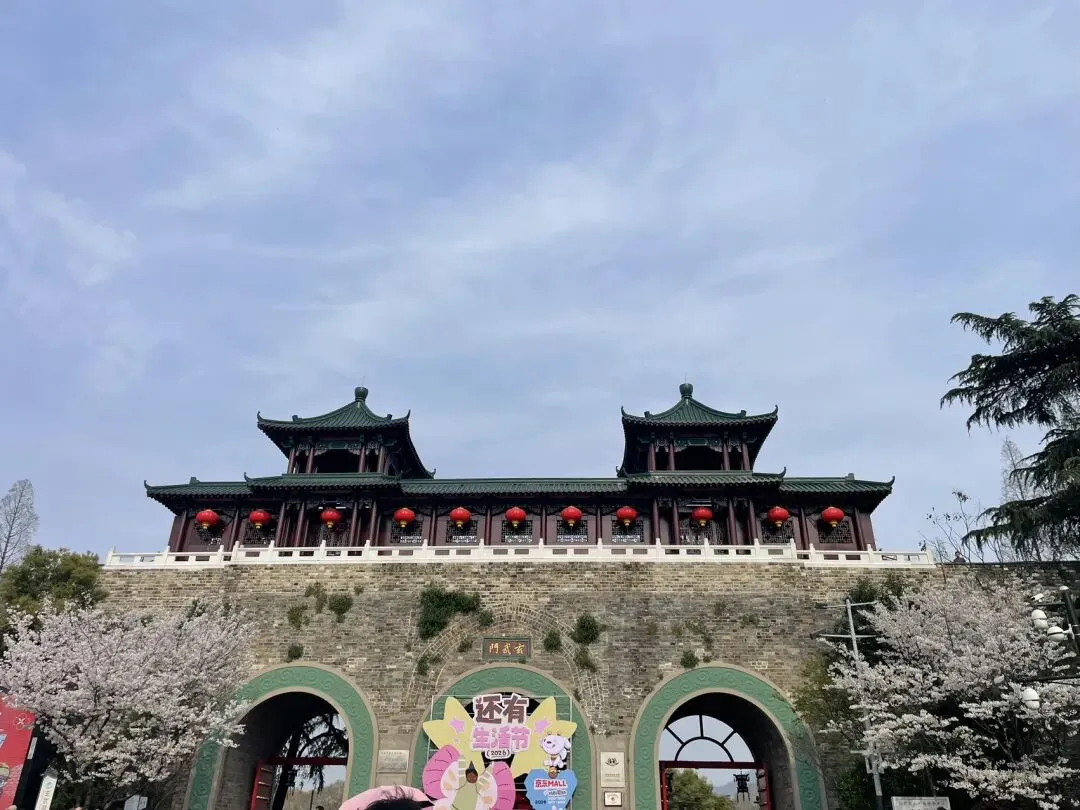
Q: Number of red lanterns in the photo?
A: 11